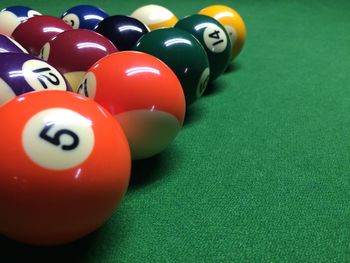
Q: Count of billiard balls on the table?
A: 13